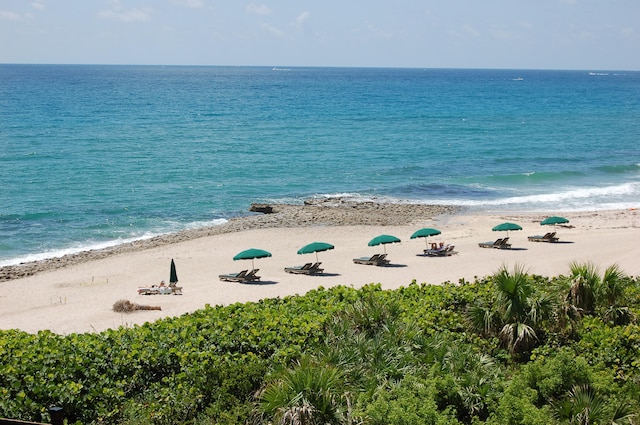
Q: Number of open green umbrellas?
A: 6